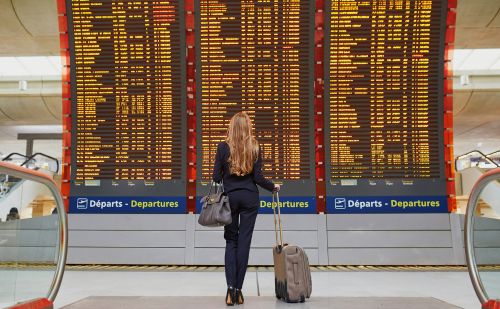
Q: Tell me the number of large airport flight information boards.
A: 3